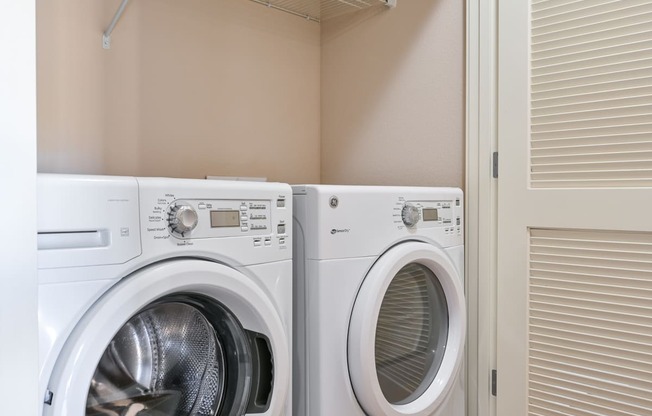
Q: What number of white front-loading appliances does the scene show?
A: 2